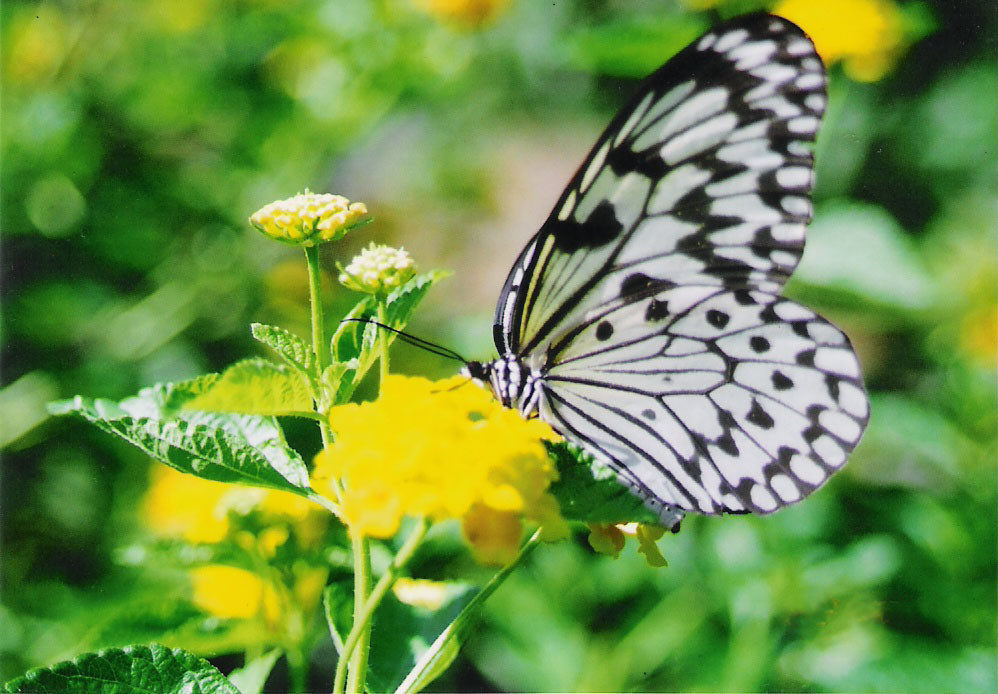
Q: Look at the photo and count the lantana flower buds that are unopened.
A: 2